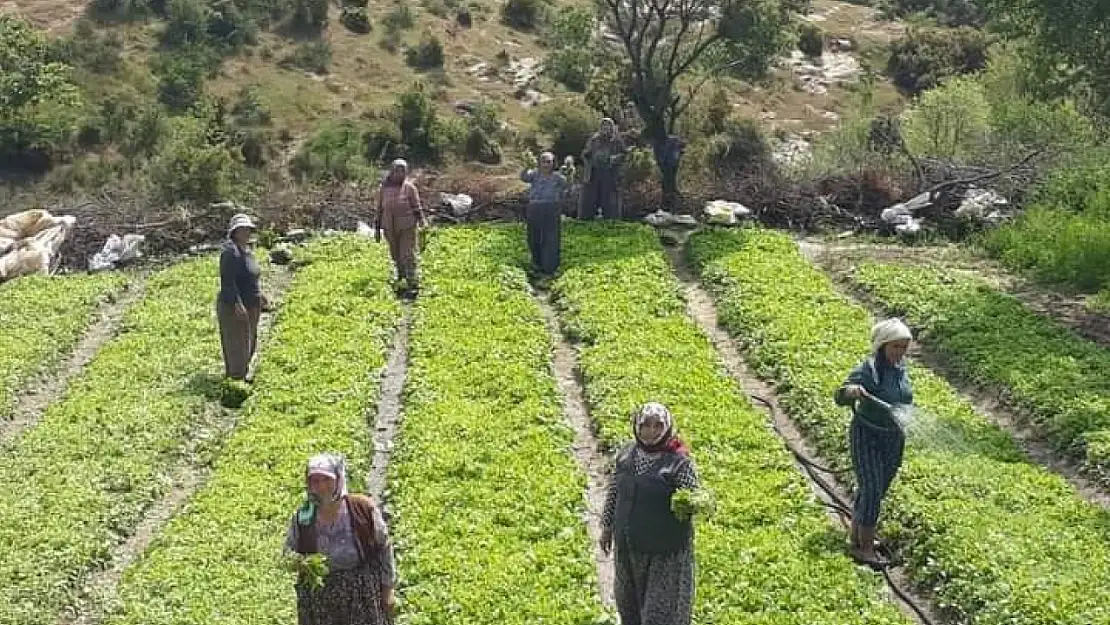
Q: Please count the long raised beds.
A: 7